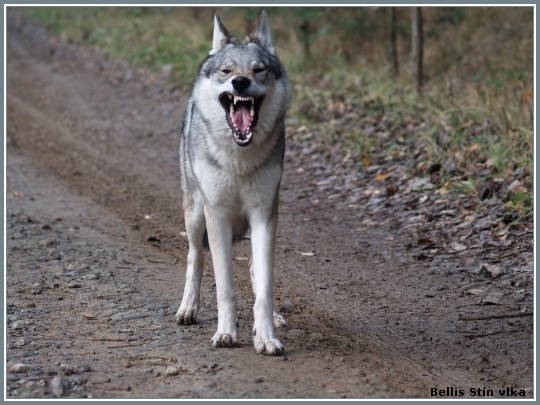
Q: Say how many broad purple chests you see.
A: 0